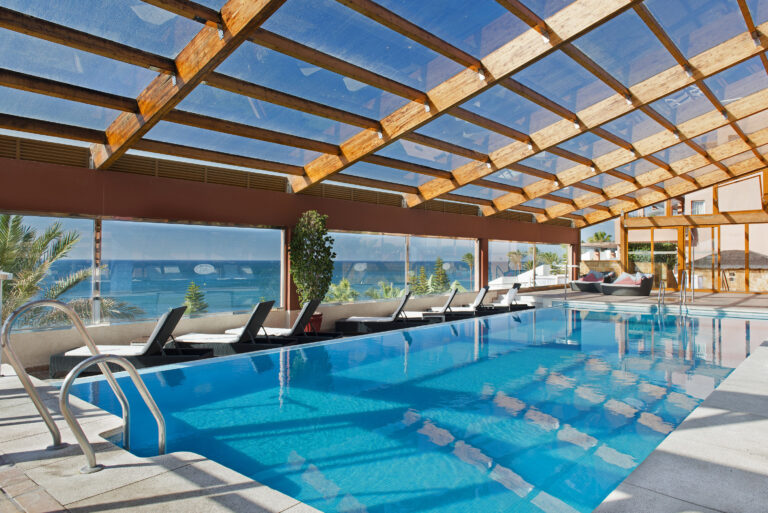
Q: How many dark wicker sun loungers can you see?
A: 7